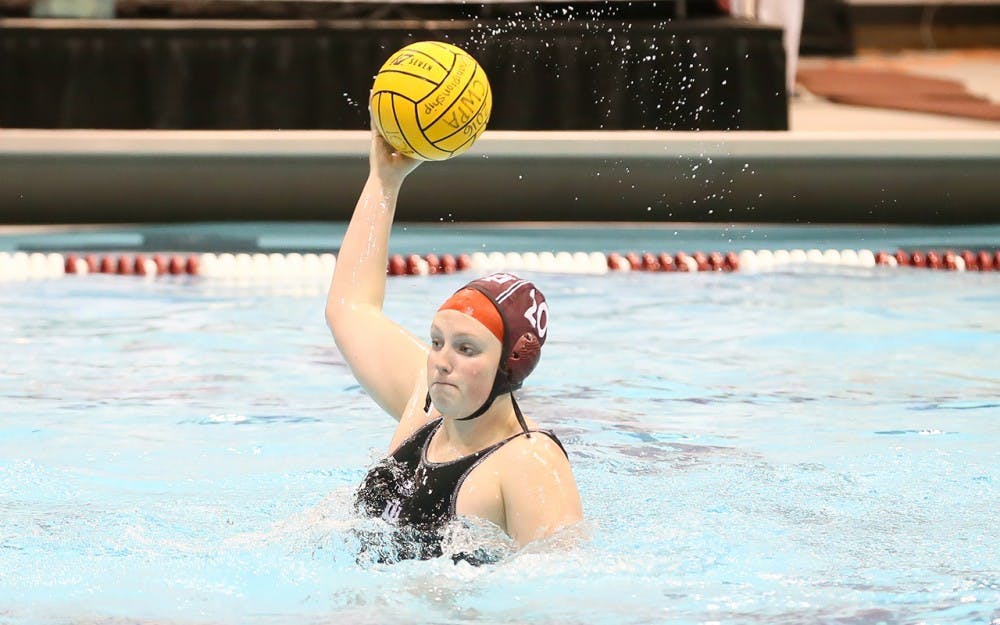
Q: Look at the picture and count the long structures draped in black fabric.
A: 1